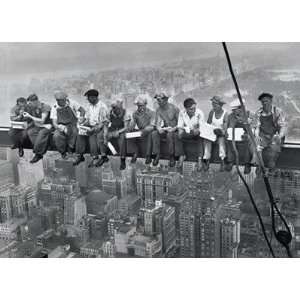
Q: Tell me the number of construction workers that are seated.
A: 11